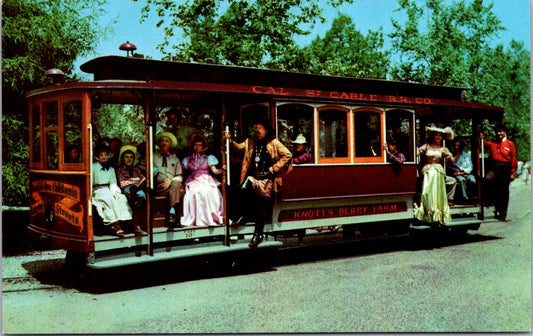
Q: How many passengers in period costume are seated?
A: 4